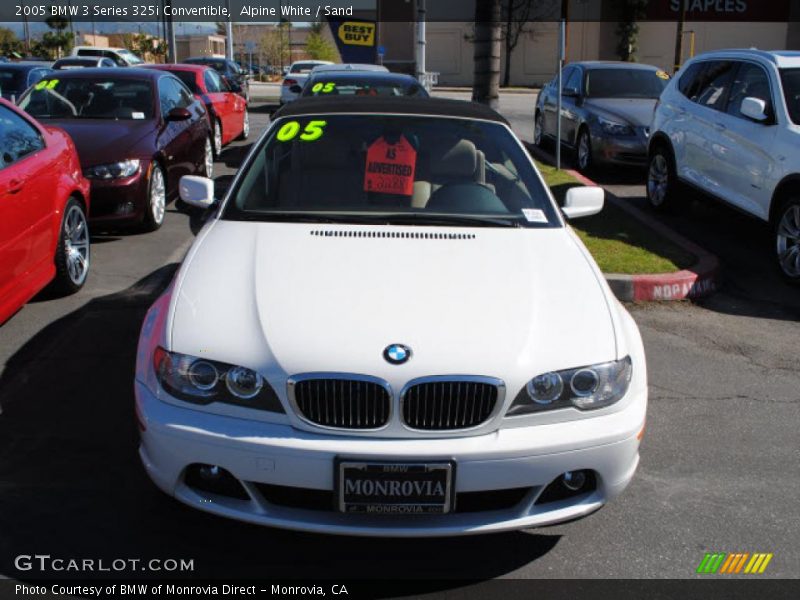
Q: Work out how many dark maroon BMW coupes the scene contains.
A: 1